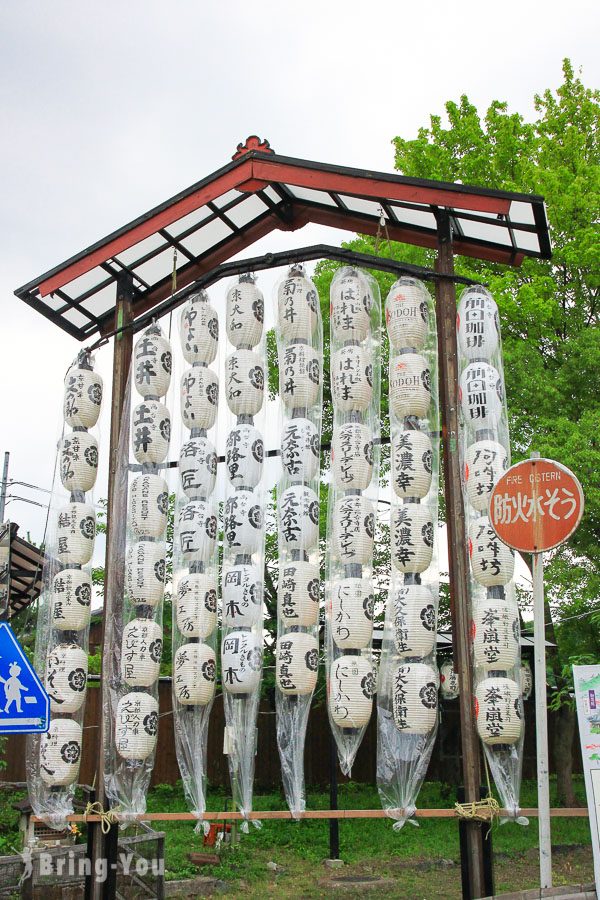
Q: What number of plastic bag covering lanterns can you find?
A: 8